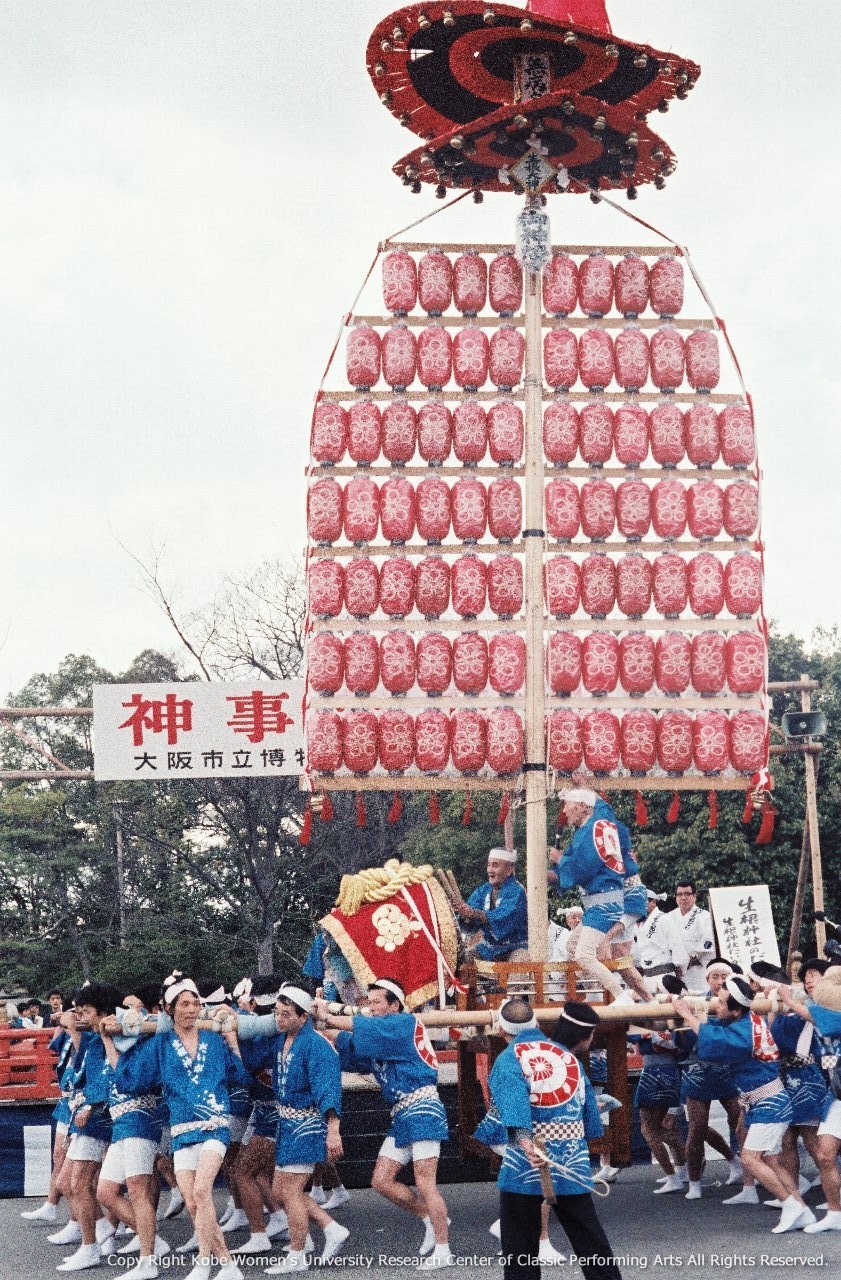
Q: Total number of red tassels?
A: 14